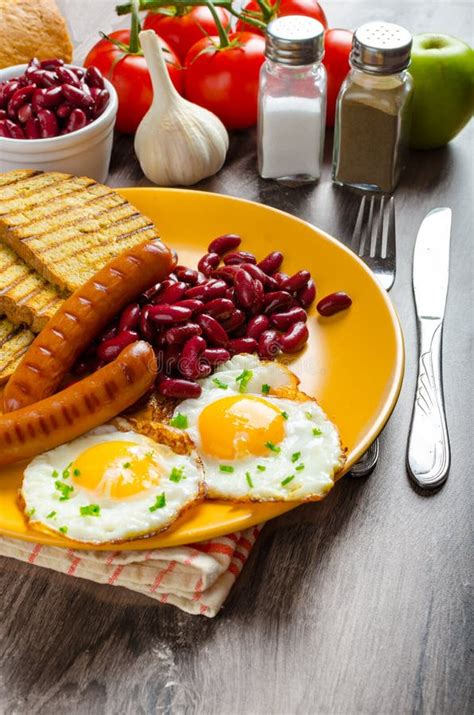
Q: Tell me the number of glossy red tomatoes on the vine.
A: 5